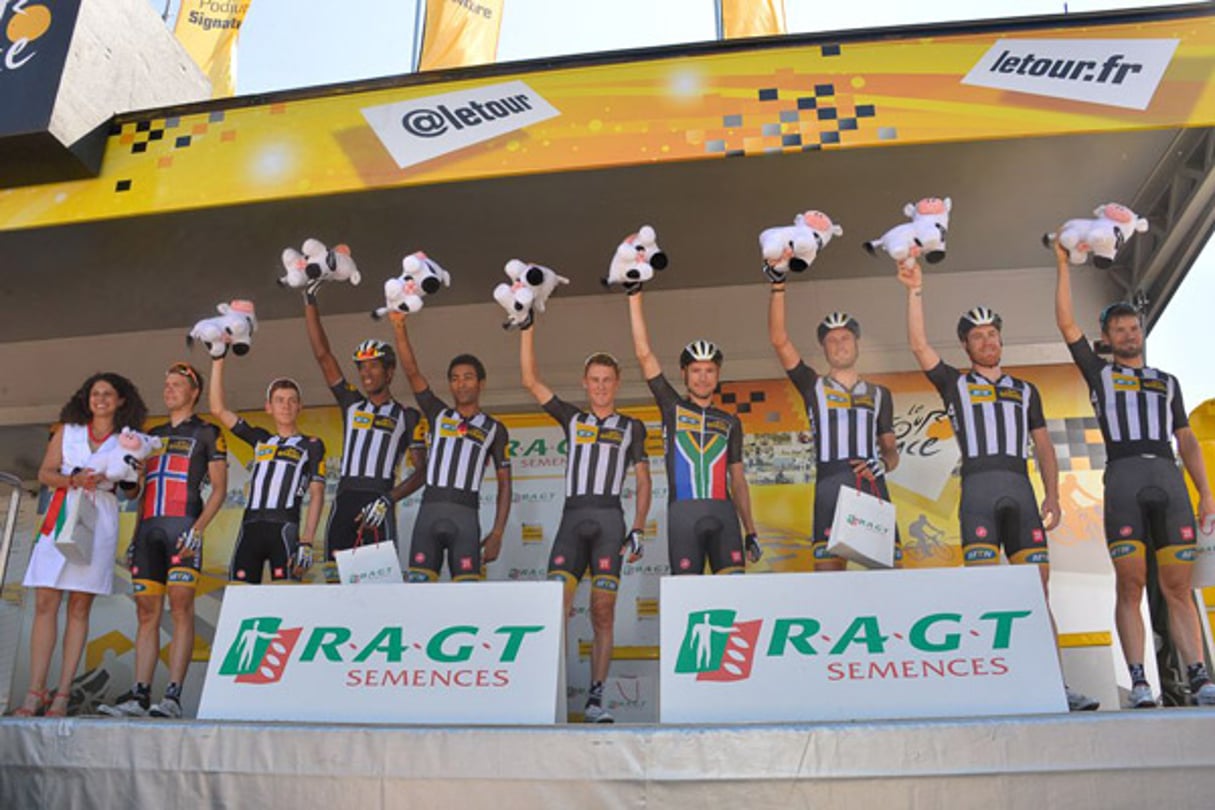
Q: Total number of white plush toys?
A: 9